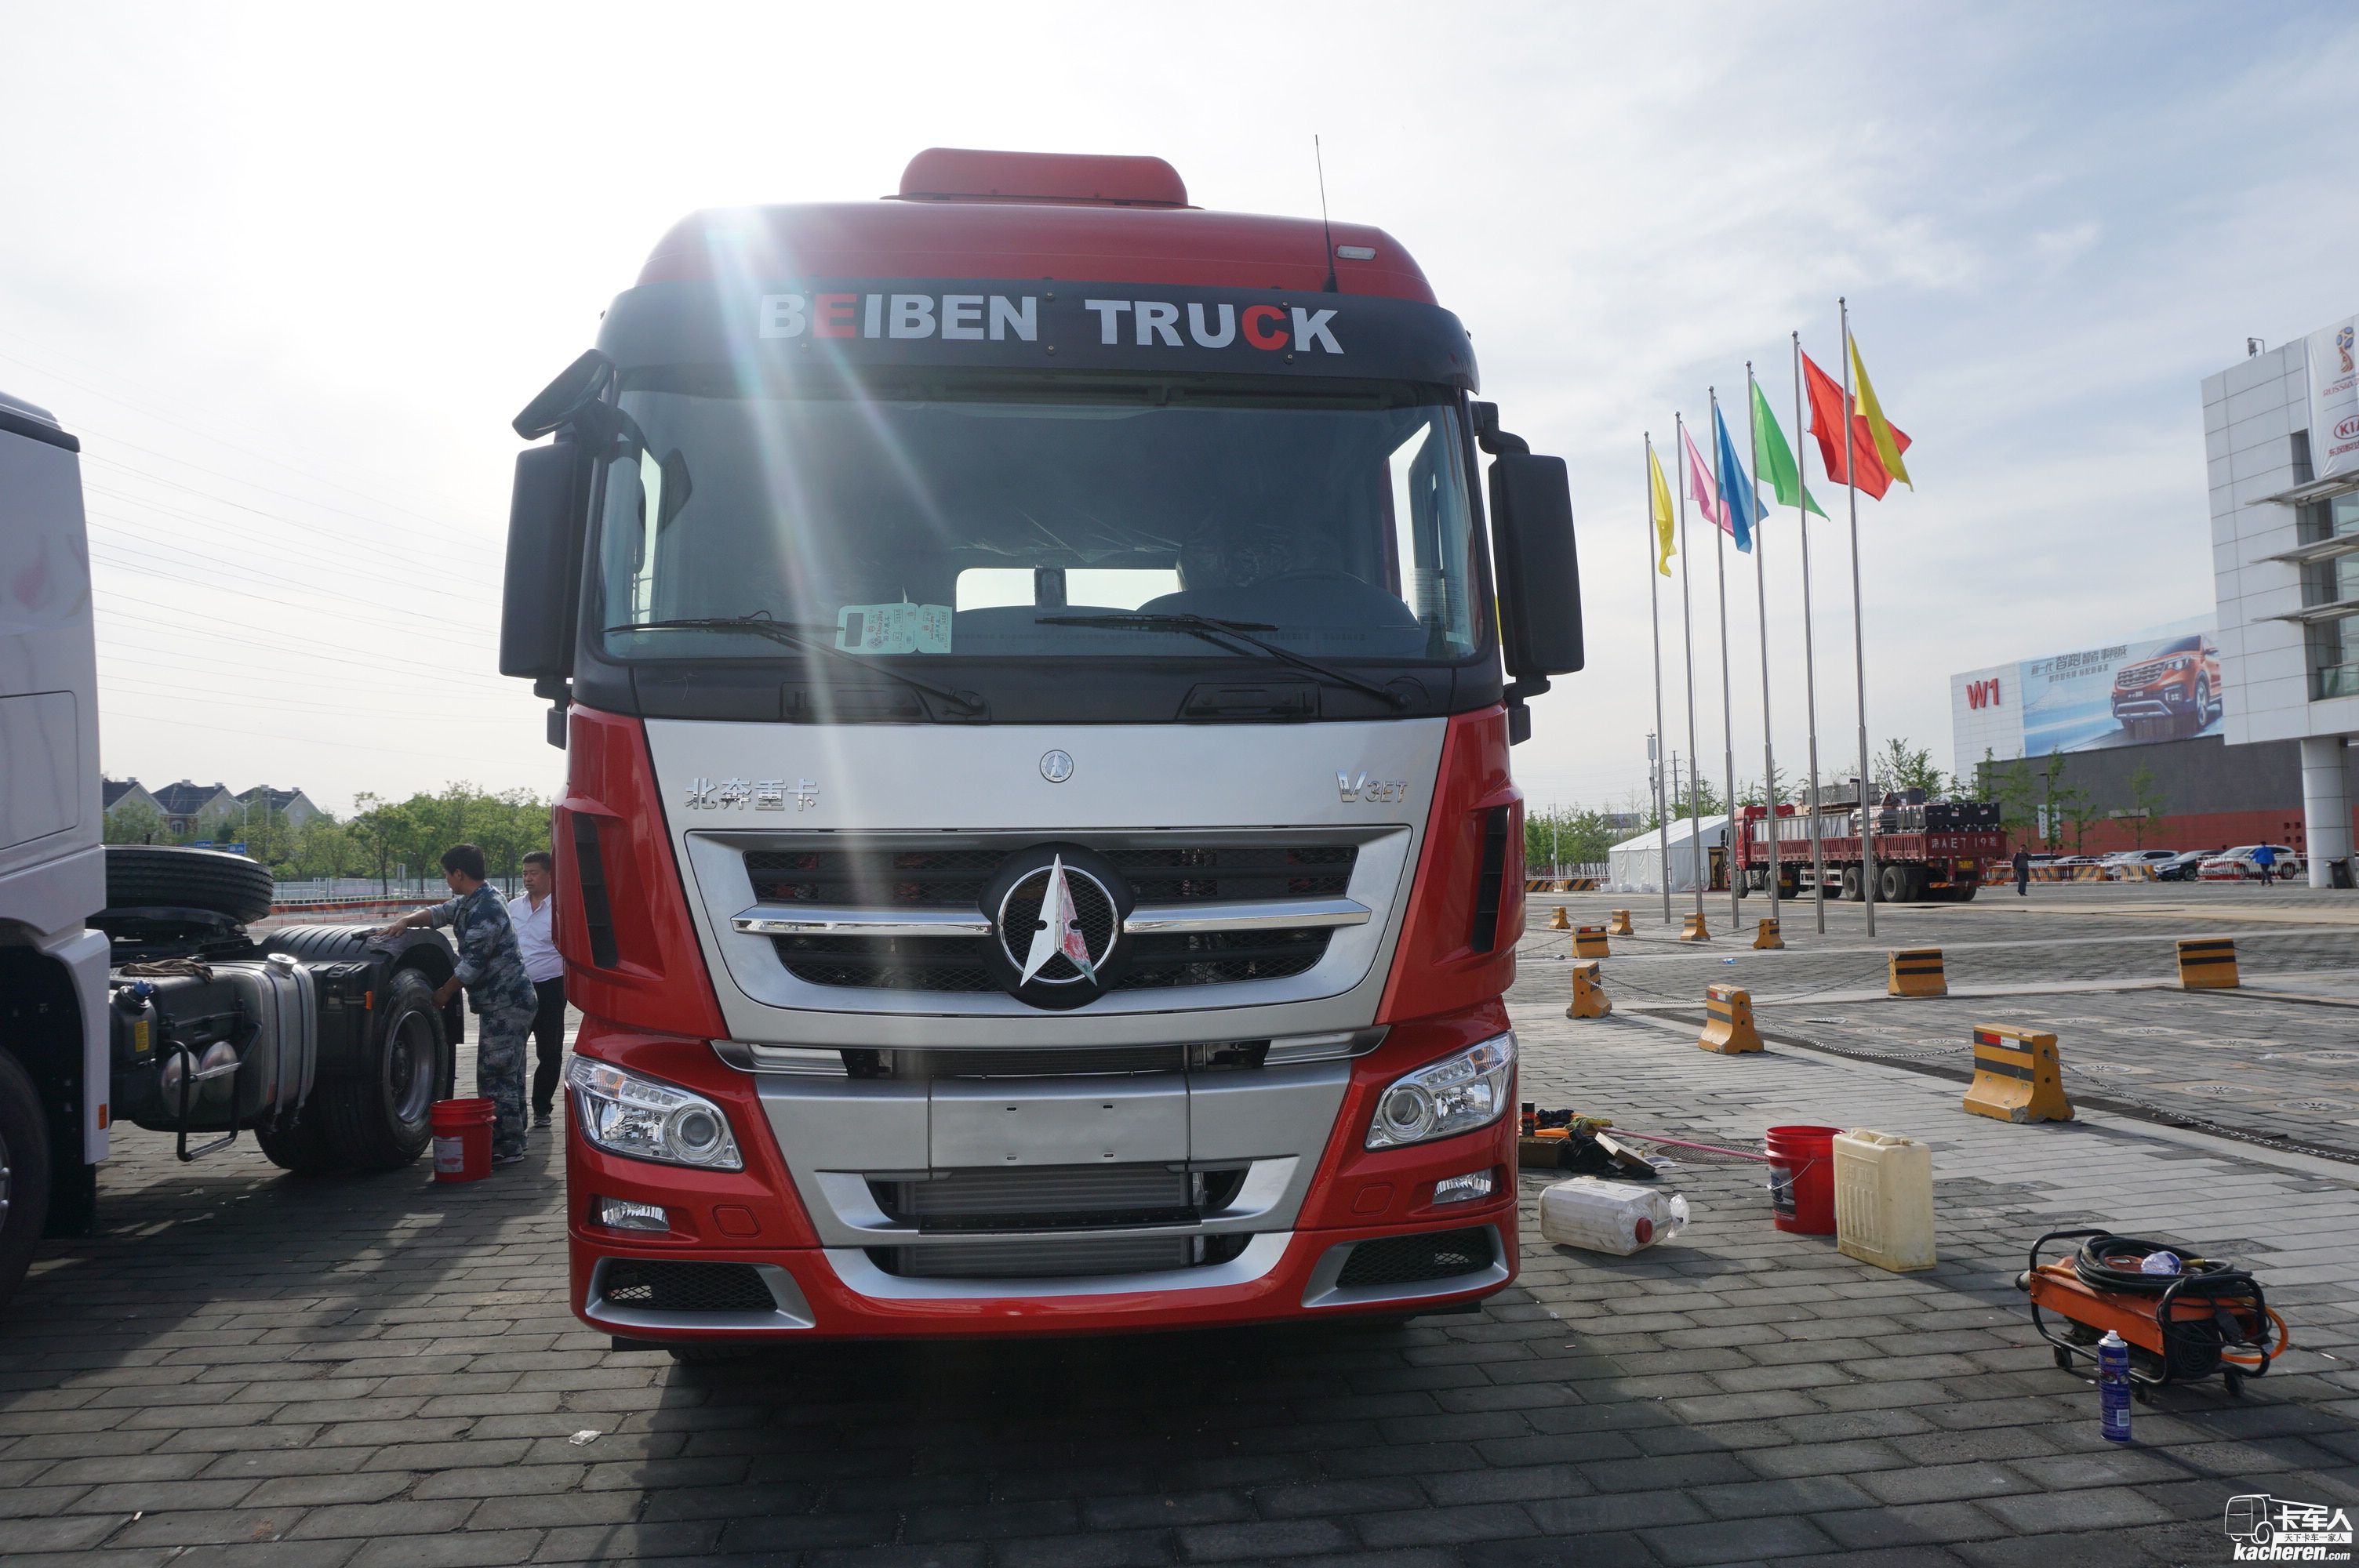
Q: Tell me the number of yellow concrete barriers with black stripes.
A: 10